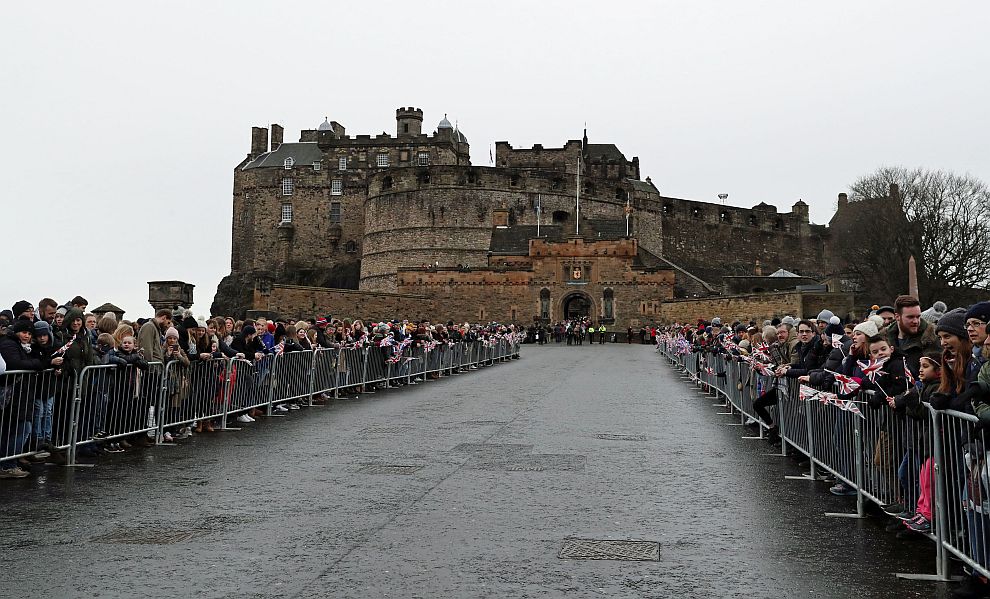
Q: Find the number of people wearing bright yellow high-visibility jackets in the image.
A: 2